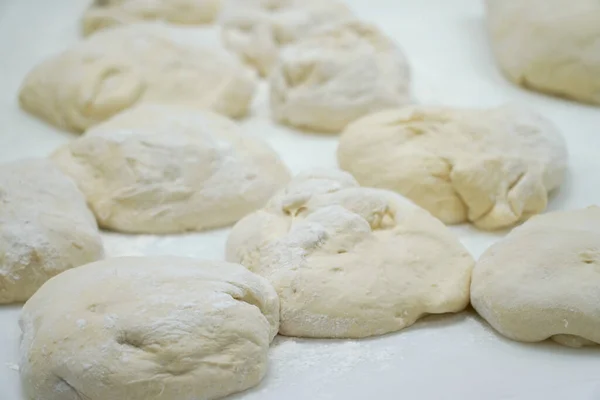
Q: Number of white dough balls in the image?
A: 11